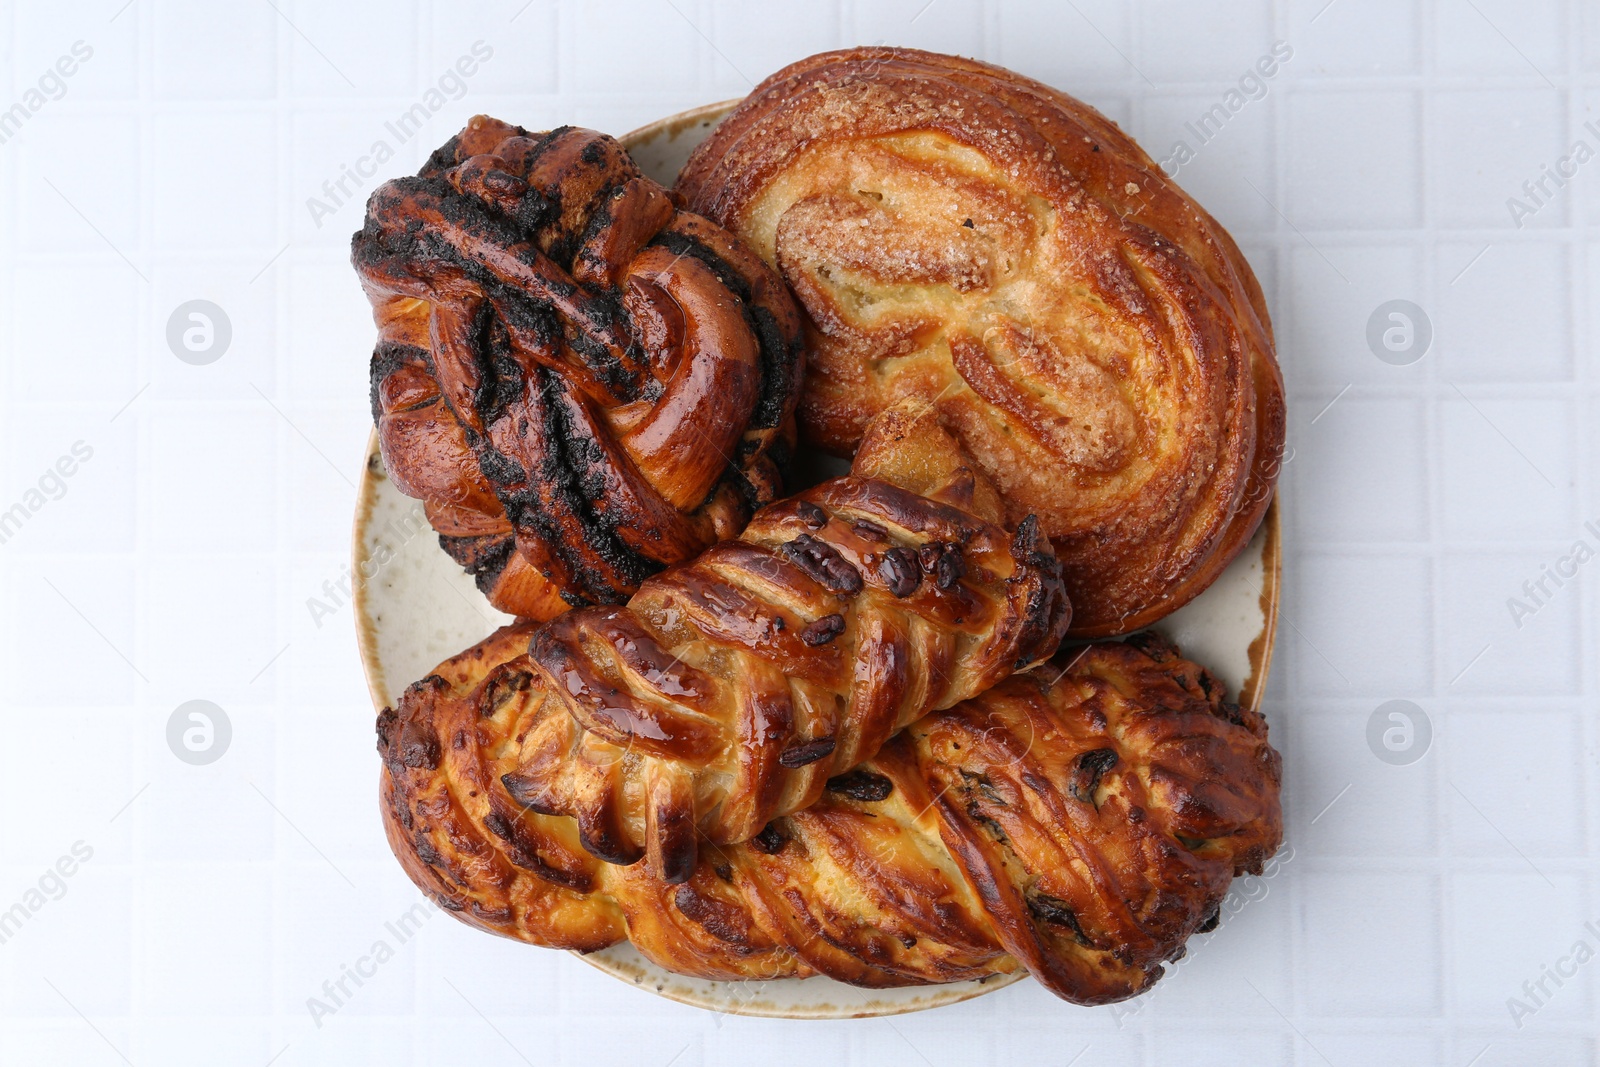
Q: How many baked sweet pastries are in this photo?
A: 4